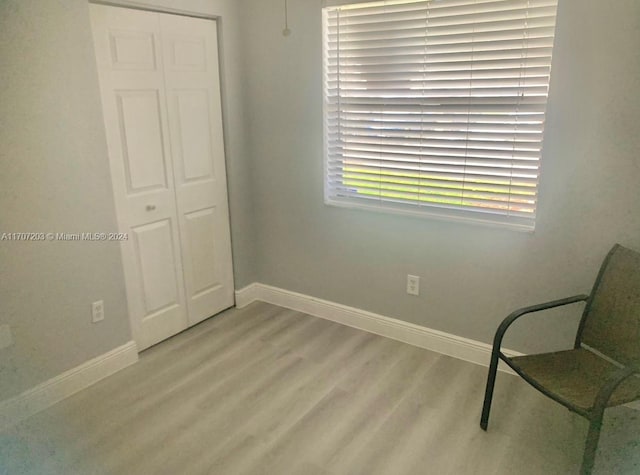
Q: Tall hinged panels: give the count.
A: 2